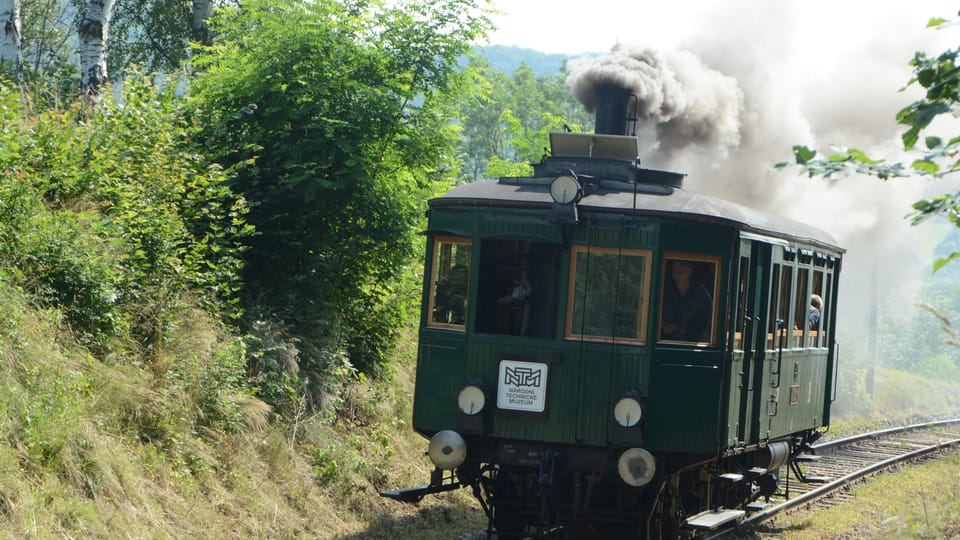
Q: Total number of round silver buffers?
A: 2